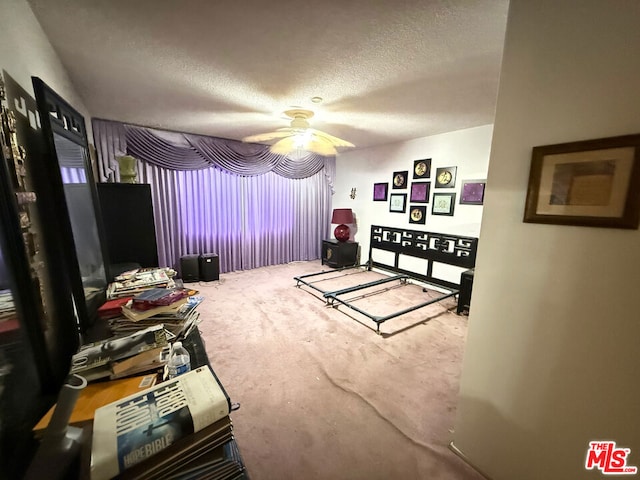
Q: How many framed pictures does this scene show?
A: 10